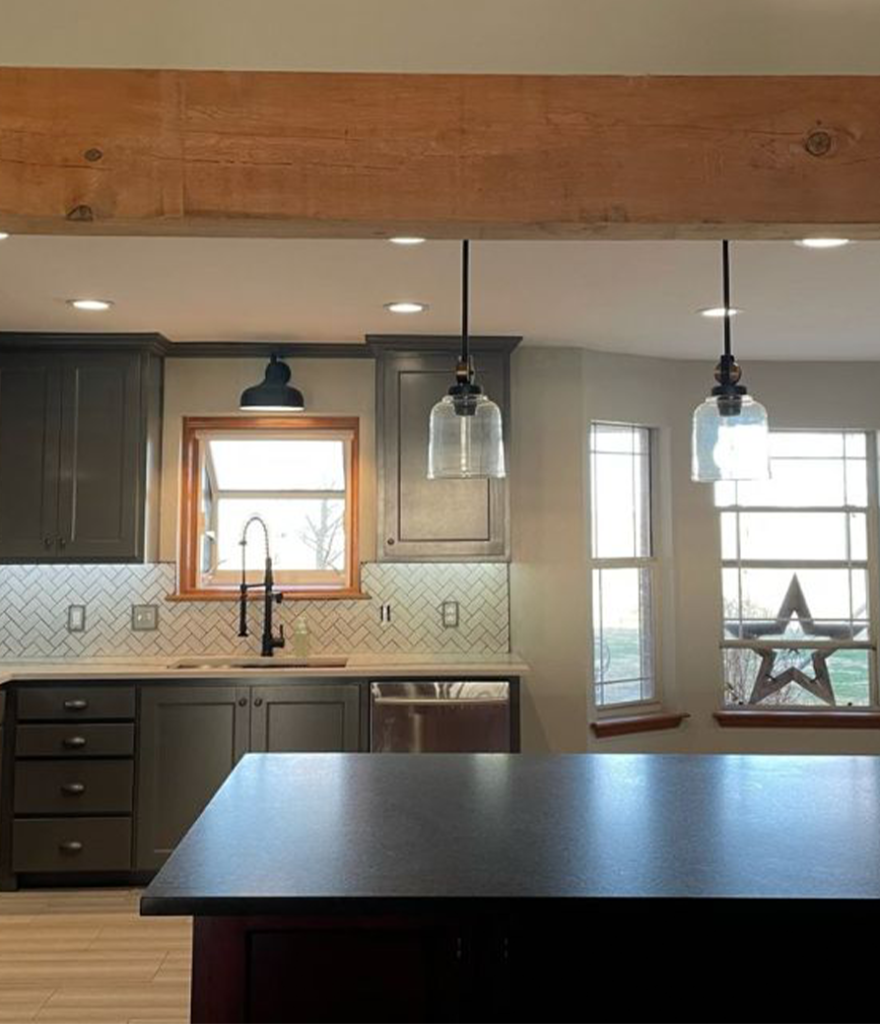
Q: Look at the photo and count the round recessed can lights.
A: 6